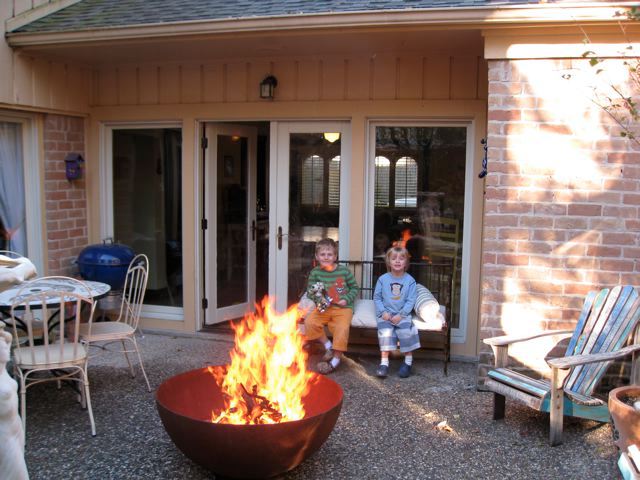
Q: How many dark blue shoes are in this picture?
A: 2